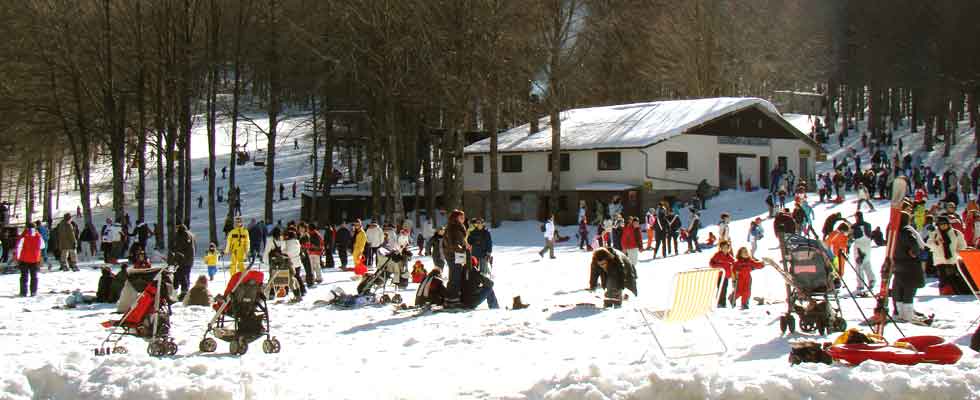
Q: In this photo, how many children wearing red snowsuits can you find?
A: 2